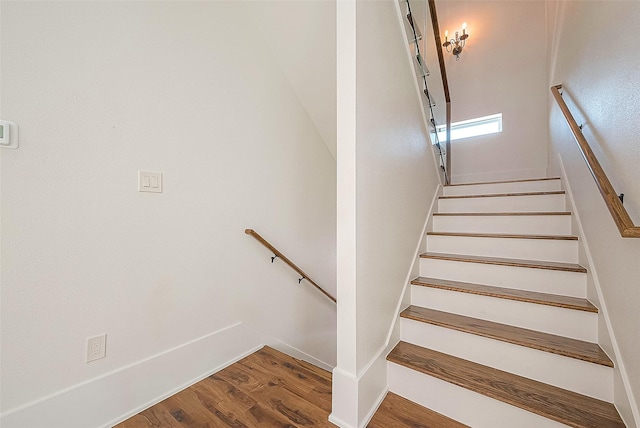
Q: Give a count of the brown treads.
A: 8